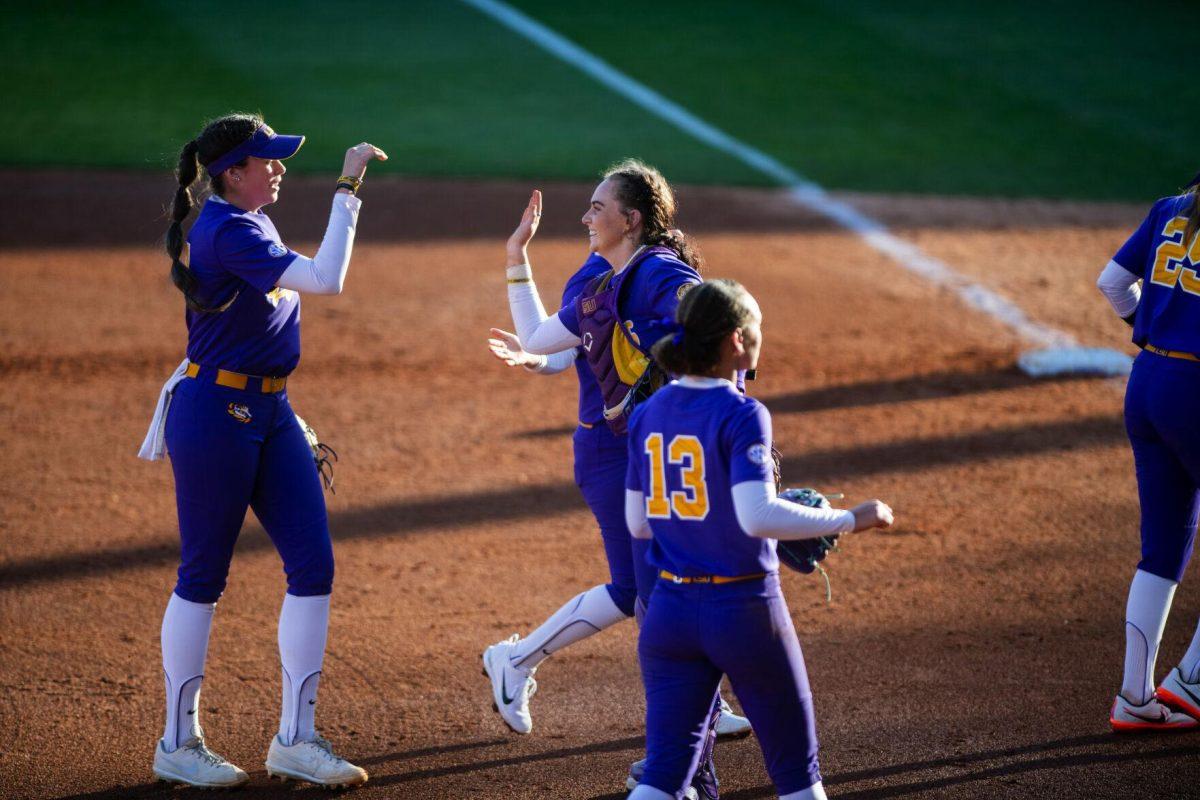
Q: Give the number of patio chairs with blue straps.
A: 0